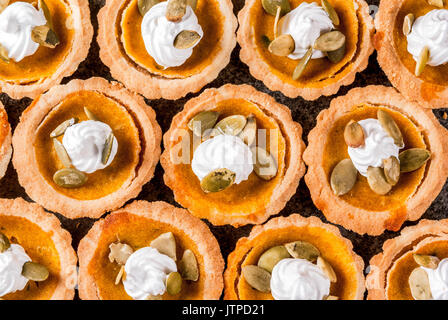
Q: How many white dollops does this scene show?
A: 11